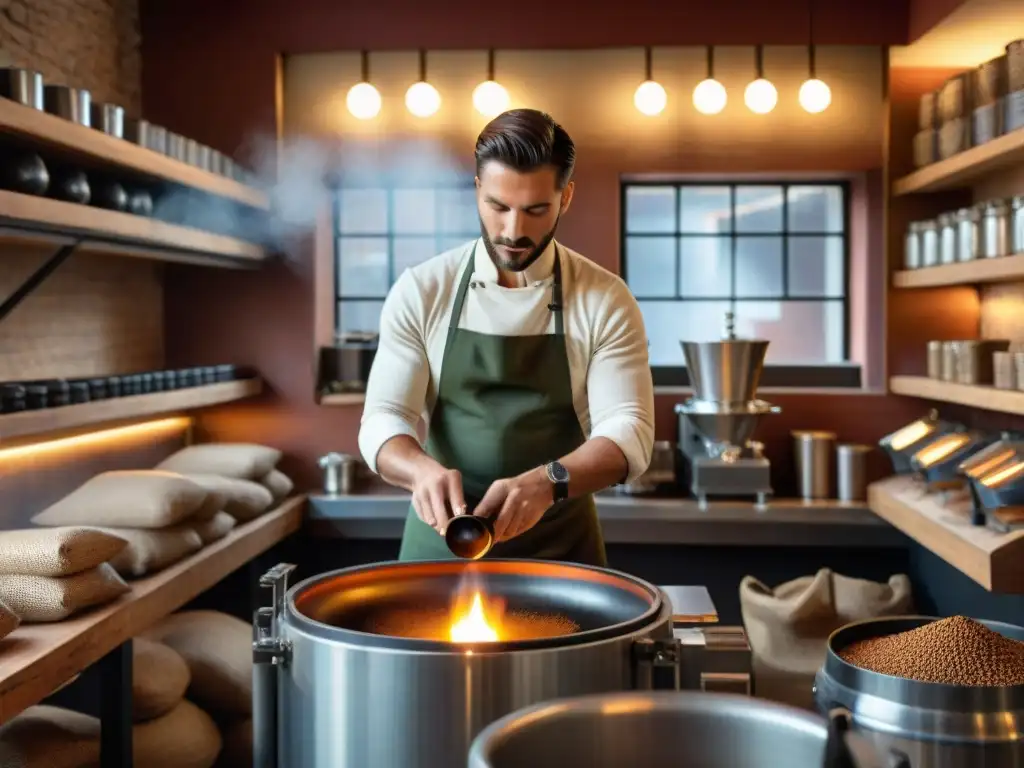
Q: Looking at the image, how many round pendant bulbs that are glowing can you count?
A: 7